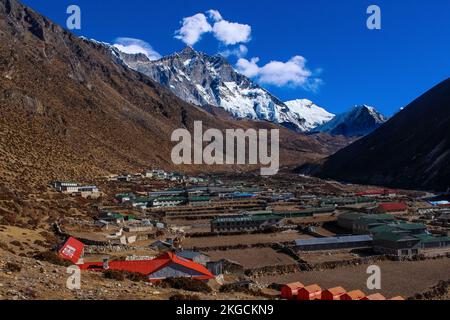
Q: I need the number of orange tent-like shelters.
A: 6